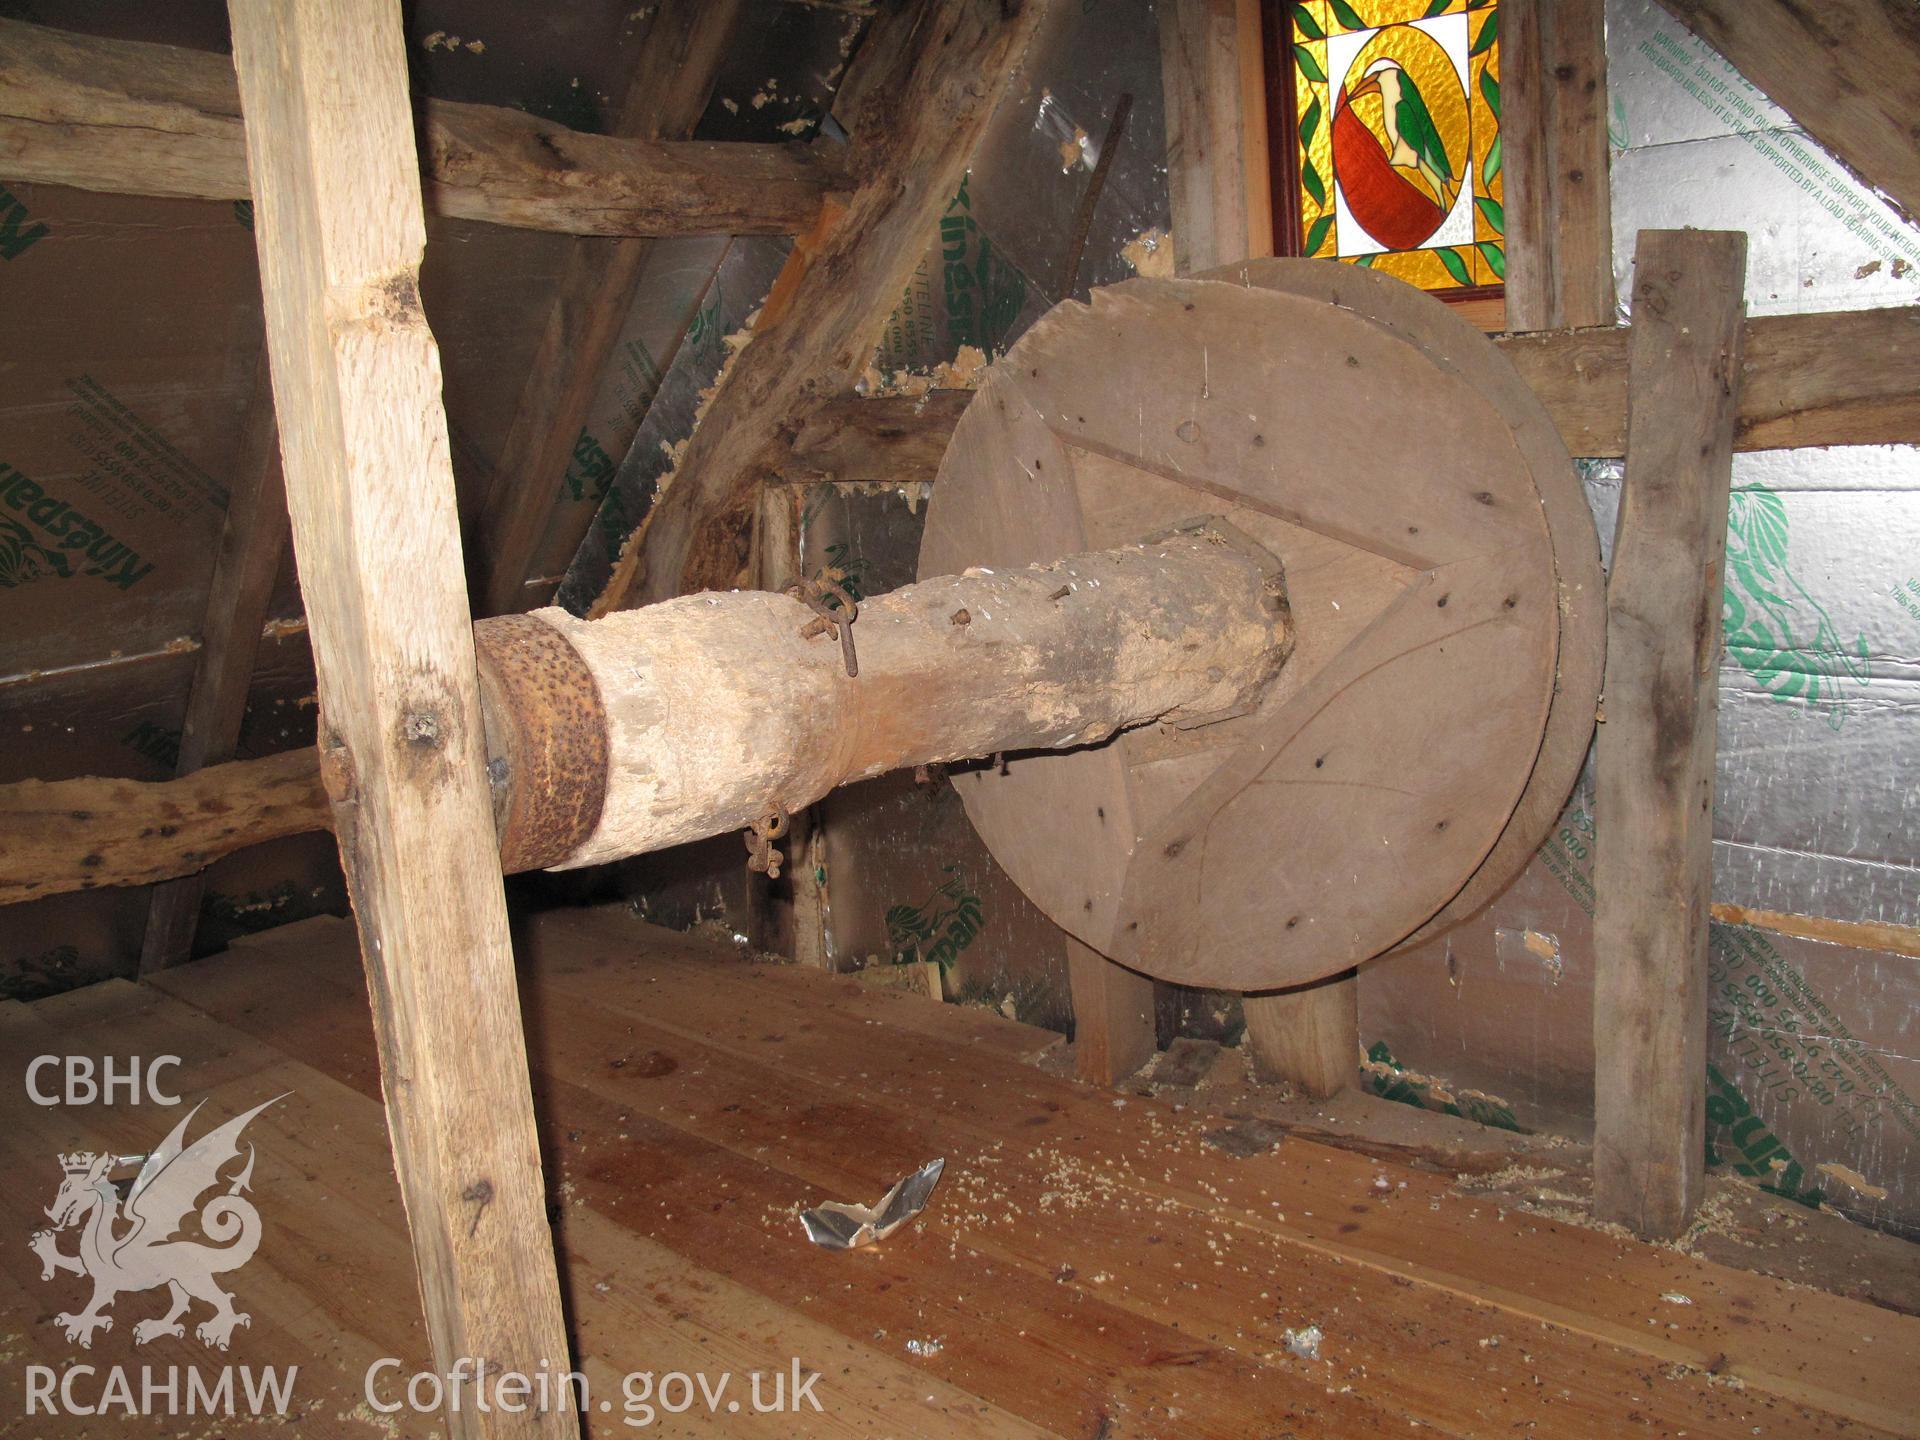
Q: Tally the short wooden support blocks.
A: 2